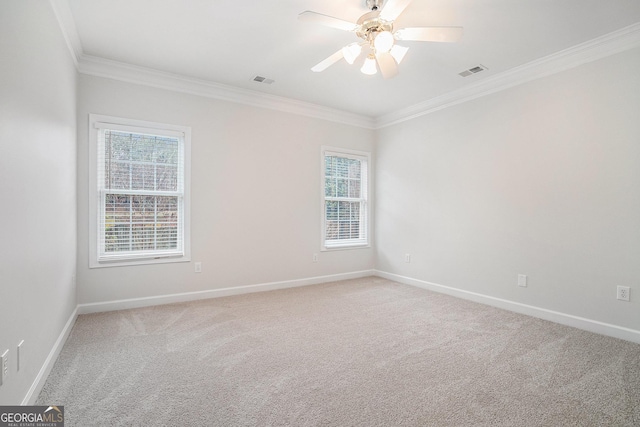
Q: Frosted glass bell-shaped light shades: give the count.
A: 4